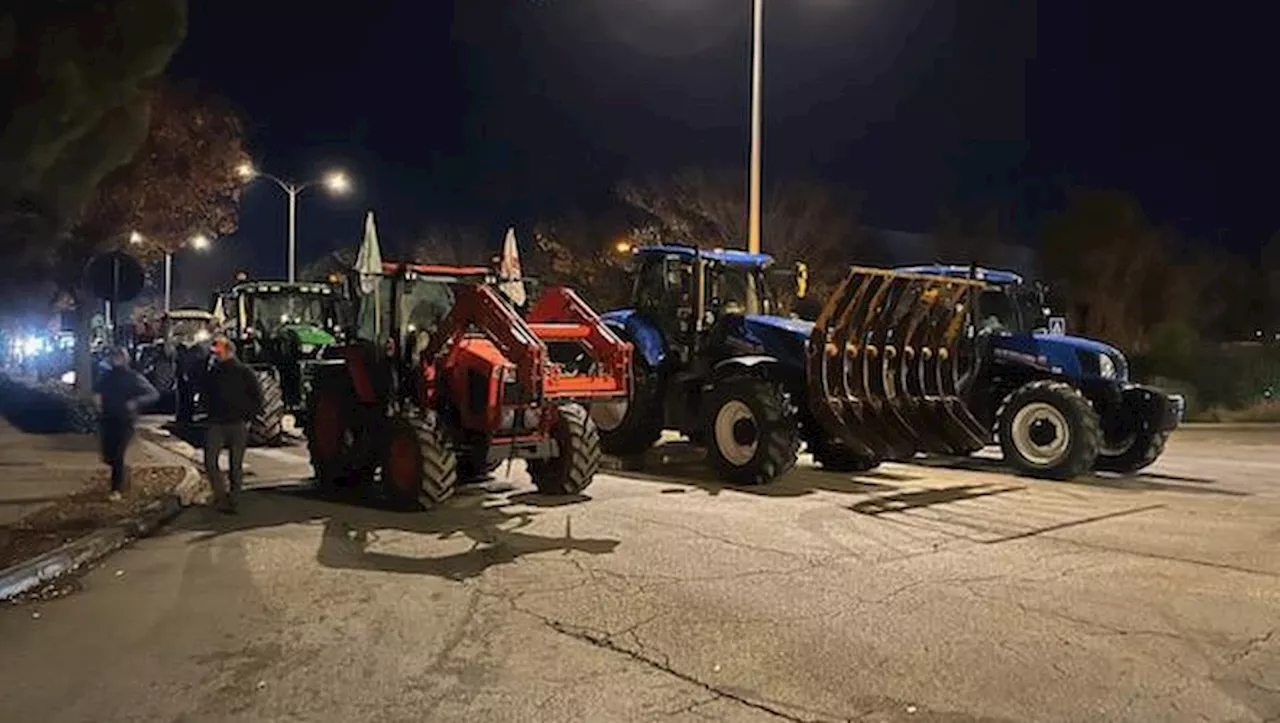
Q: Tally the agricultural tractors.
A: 5